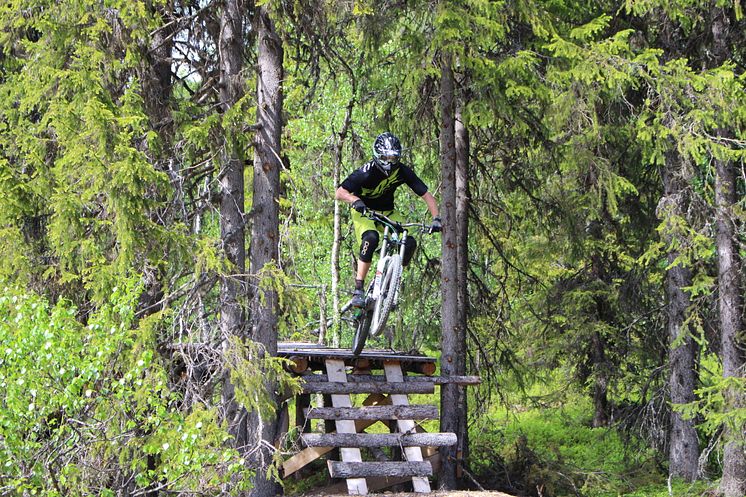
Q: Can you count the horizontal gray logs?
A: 5